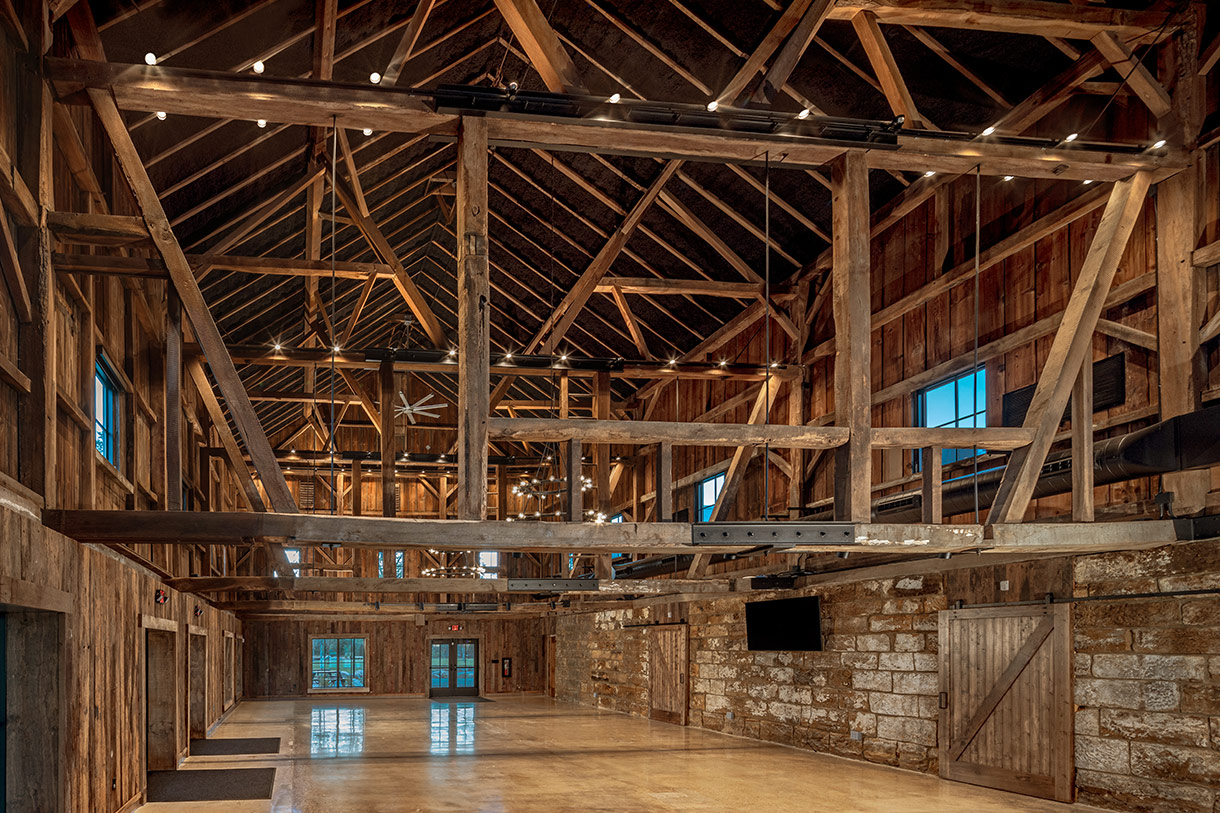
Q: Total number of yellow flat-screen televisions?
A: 0